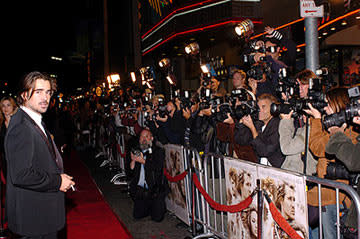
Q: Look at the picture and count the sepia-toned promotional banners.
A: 3